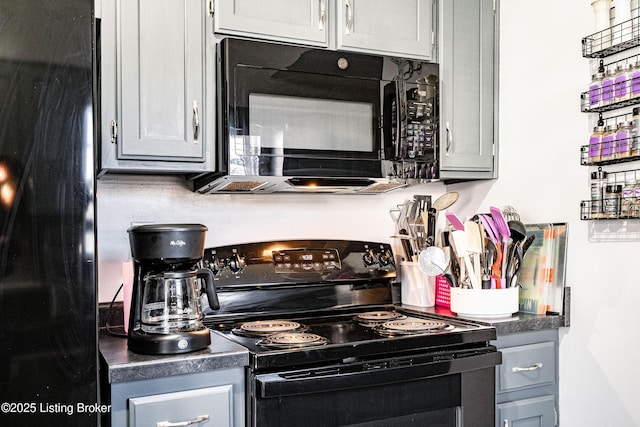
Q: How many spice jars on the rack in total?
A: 12